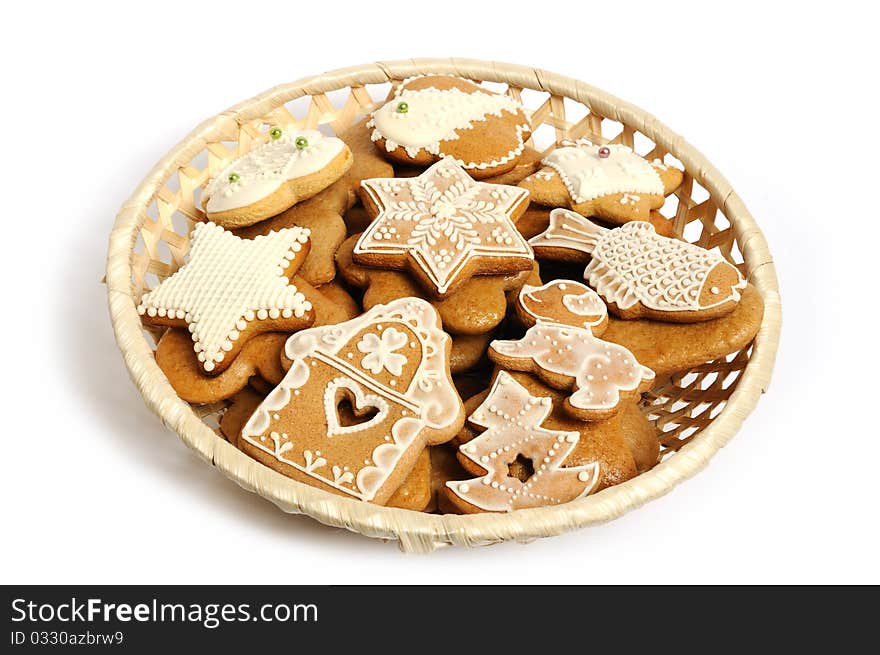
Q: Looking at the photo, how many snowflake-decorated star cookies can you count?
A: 1